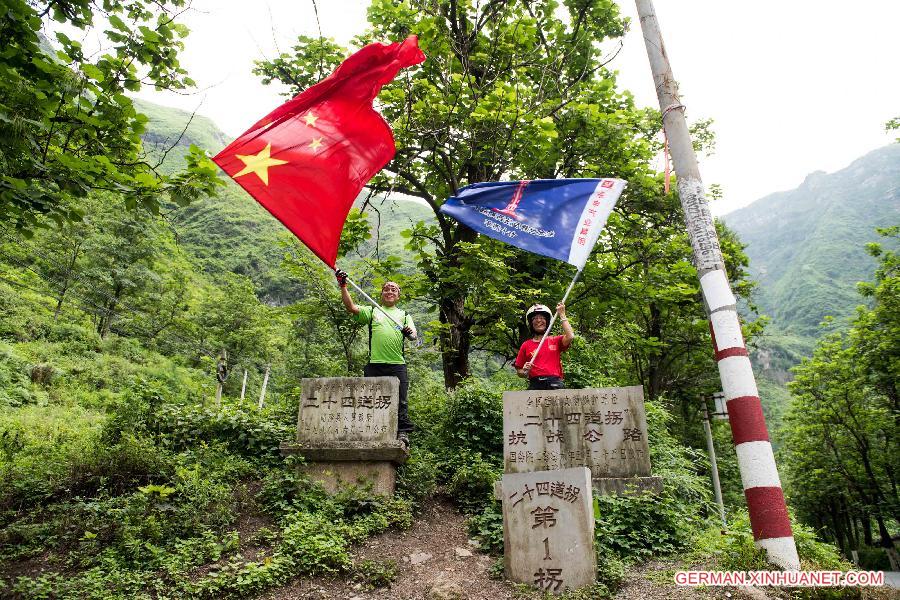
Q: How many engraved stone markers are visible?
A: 3